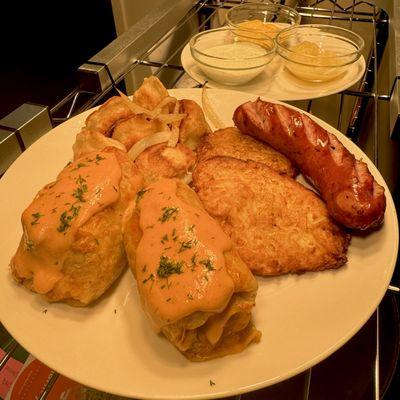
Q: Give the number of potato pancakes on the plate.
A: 2